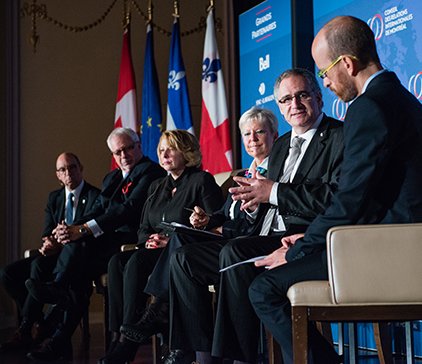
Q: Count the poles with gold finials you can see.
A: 4